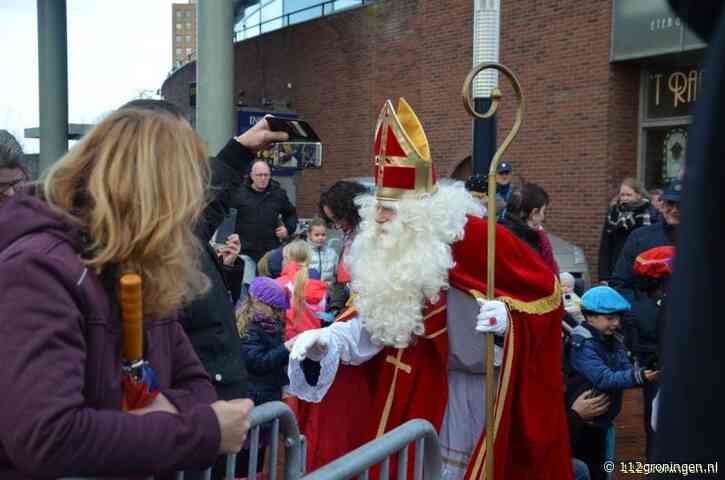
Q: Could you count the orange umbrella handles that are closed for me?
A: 1